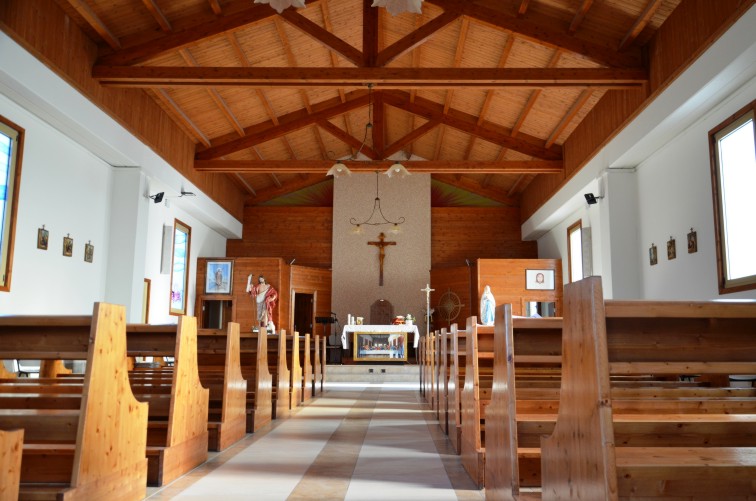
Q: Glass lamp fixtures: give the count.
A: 6